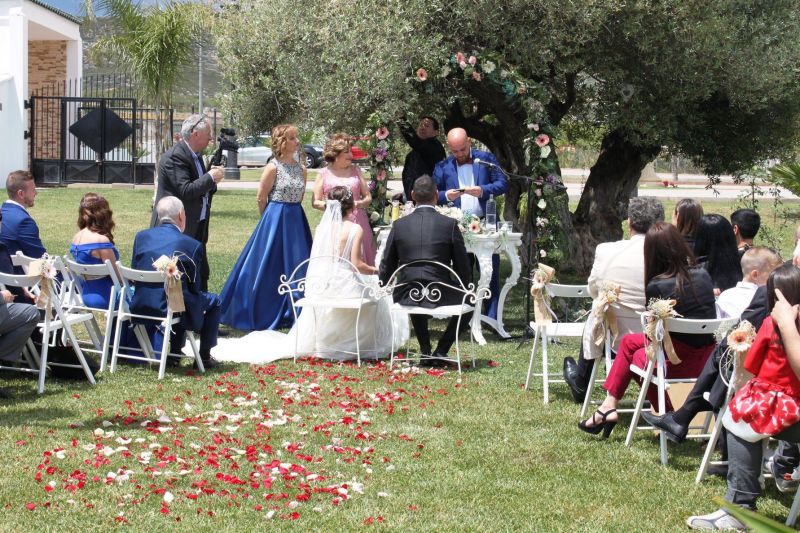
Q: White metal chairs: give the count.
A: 2